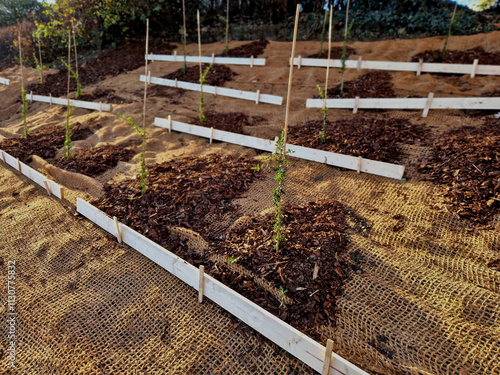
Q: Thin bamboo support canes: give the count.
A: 13